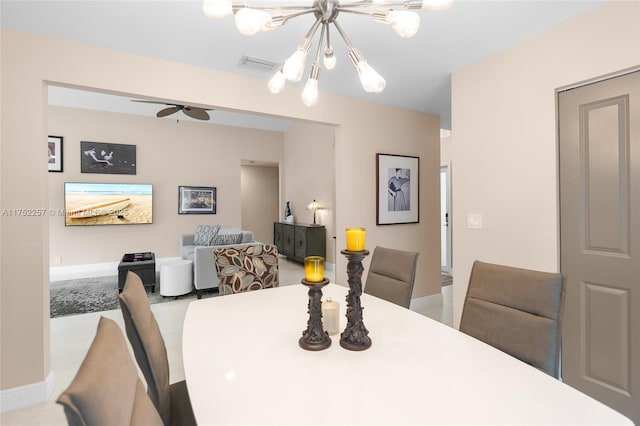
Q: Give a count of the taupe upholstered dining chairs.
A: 4